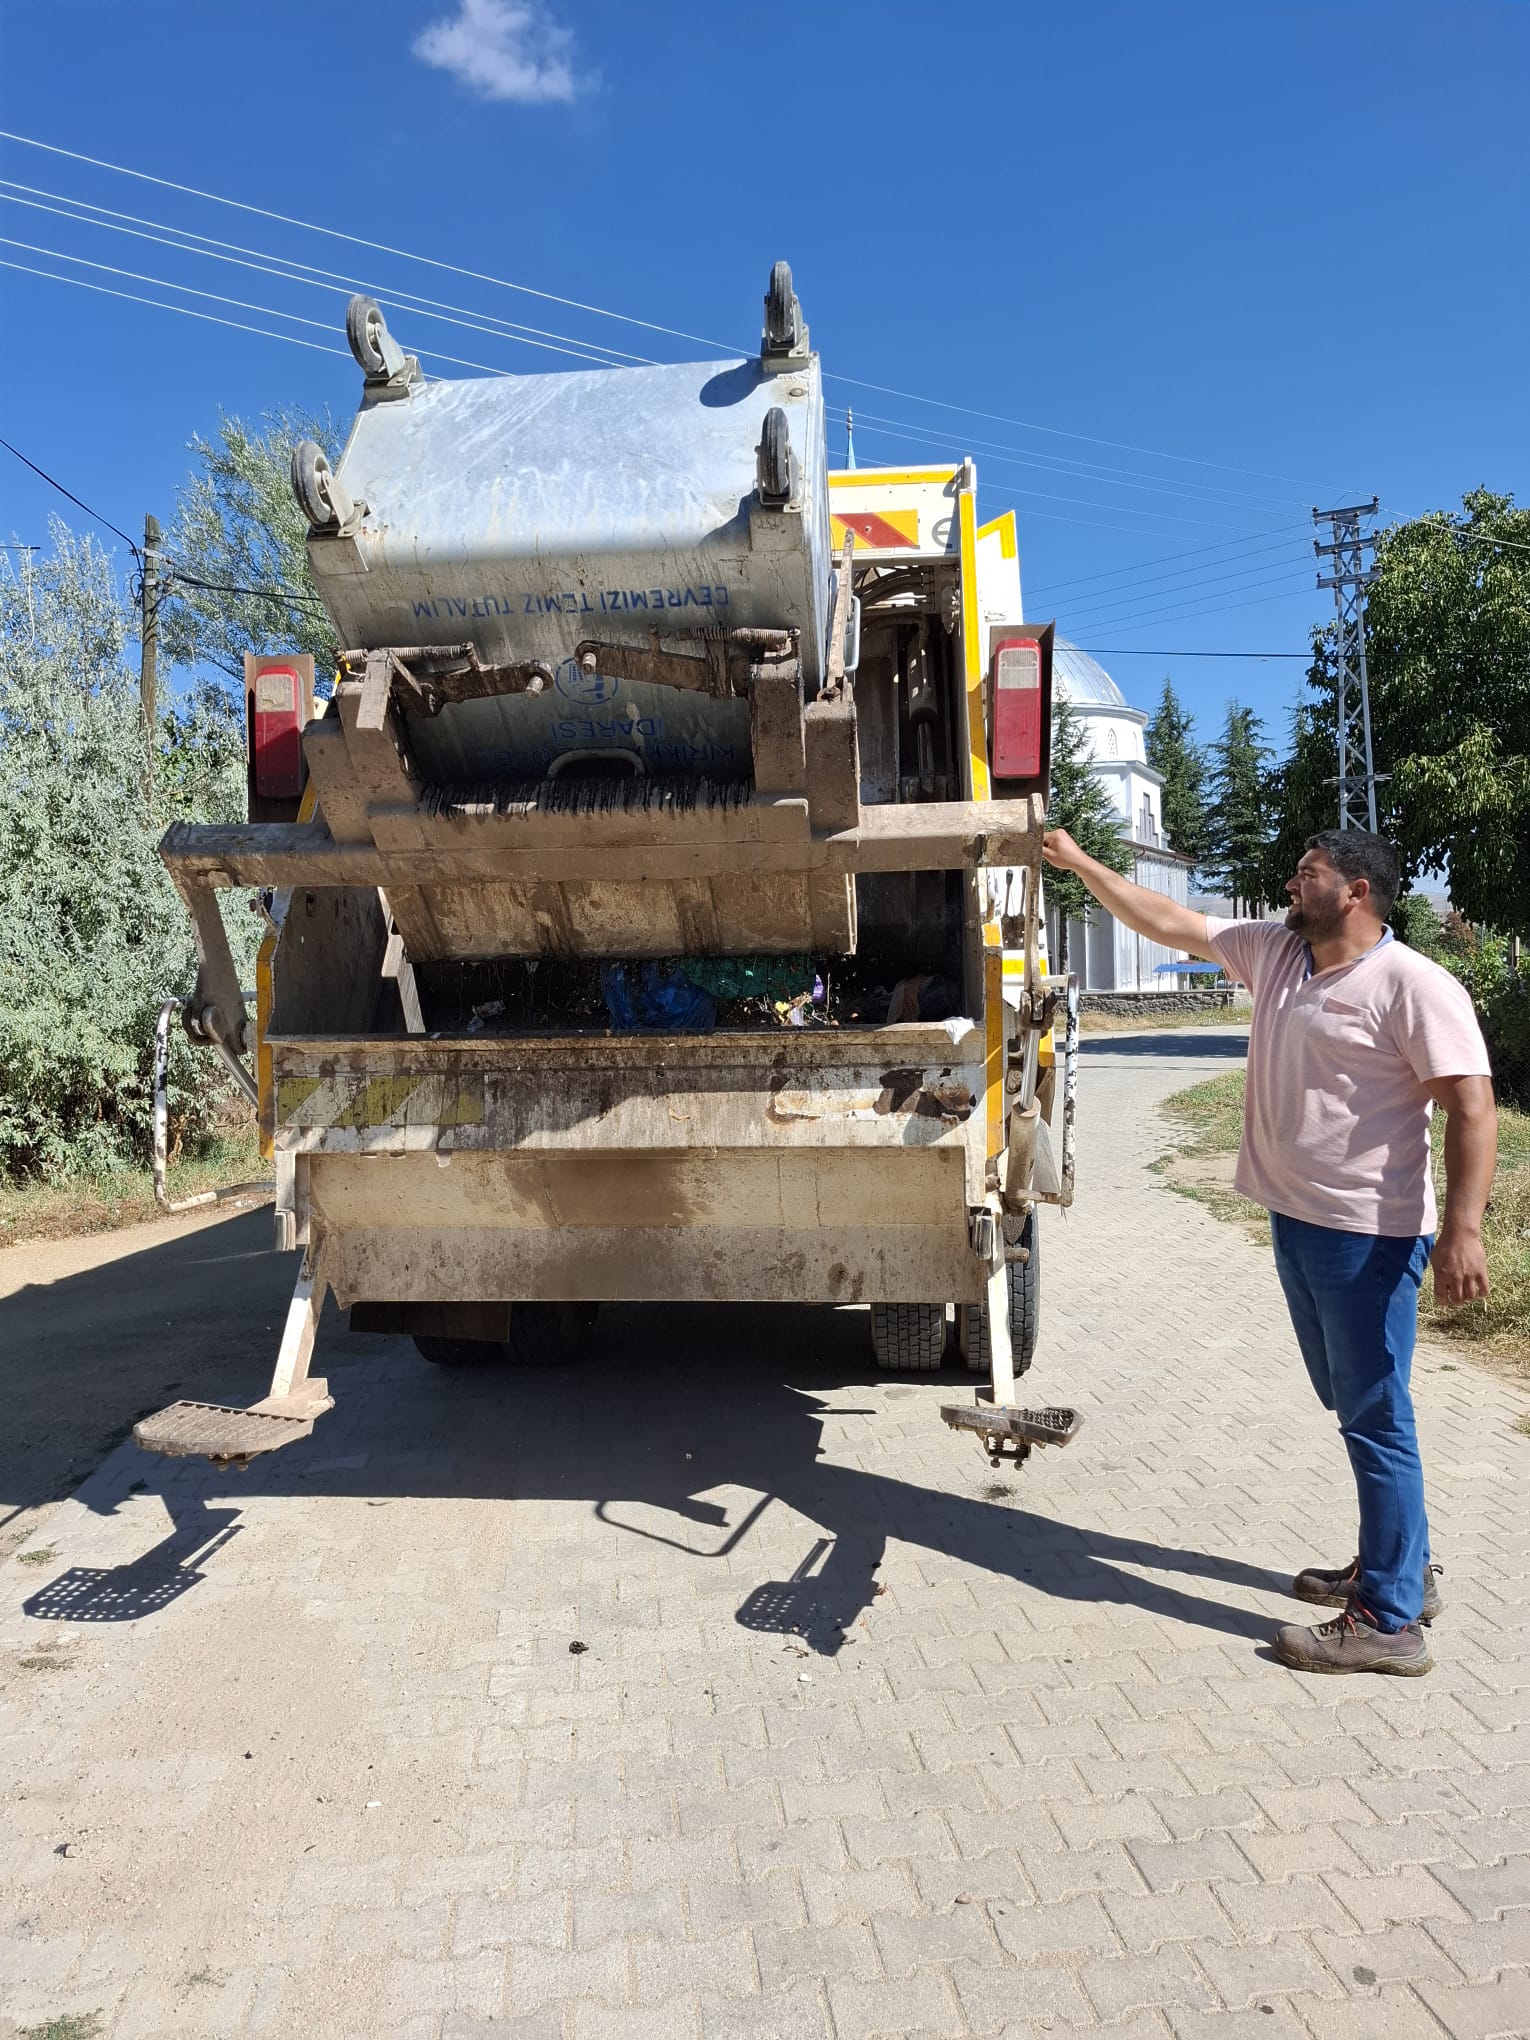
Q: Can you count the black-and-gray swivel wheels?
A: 4